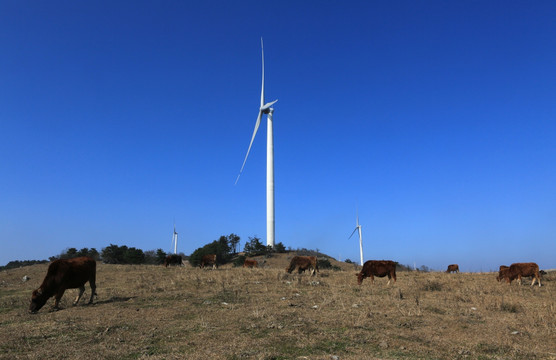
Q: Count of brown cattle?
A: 9